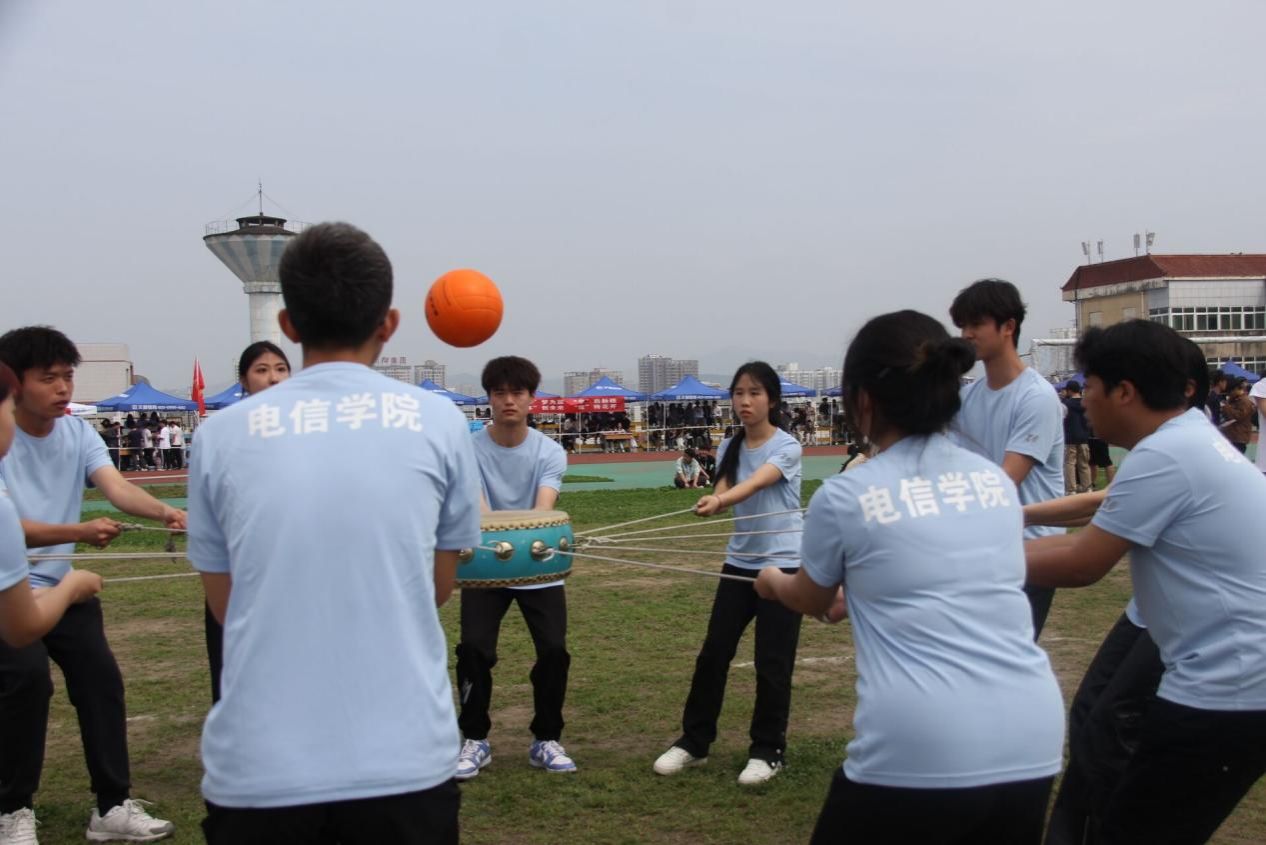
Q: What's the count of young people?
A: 10